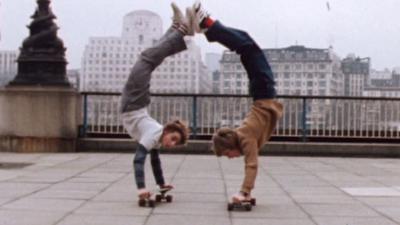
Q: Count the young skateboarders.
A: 2